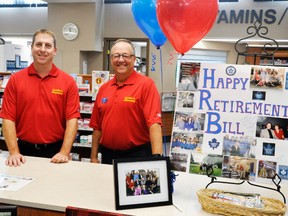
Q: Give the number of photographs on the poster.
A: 11